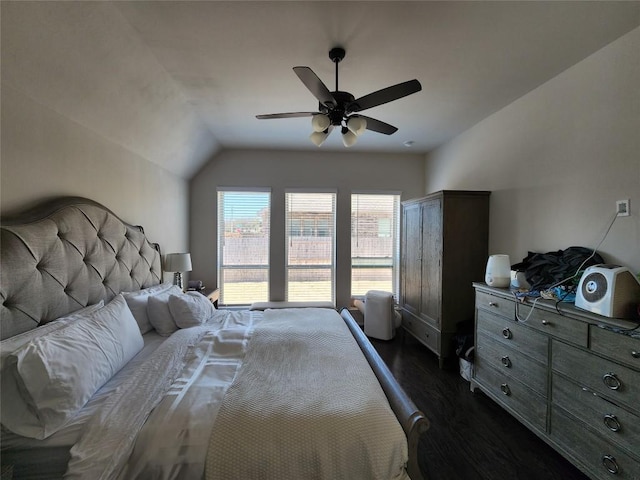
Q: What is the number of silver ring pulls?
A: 6